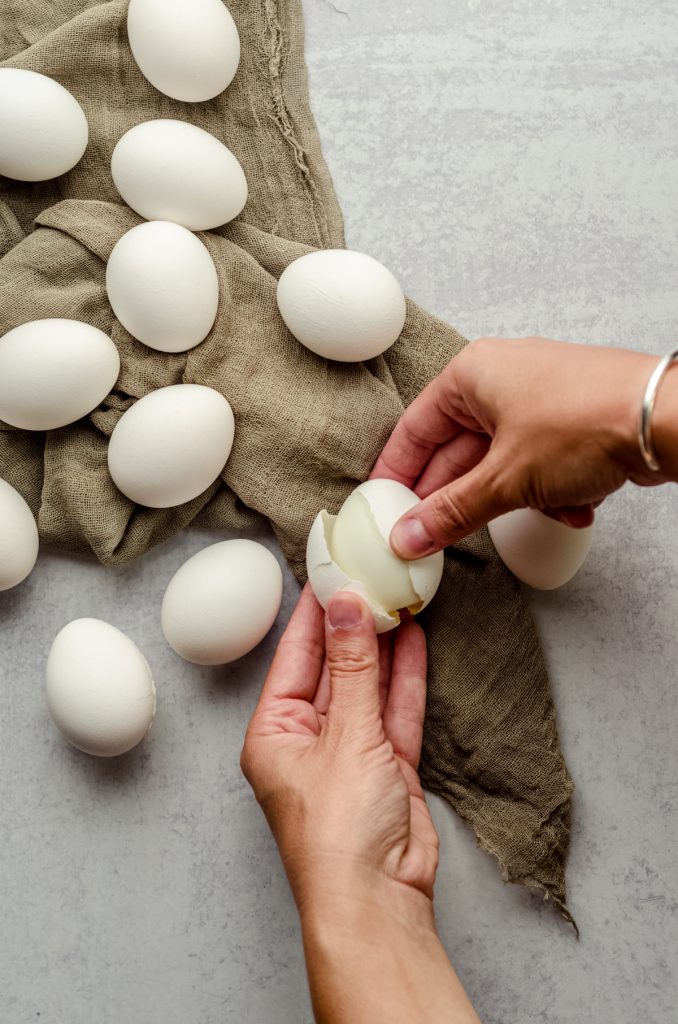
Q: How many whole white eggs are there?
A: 11